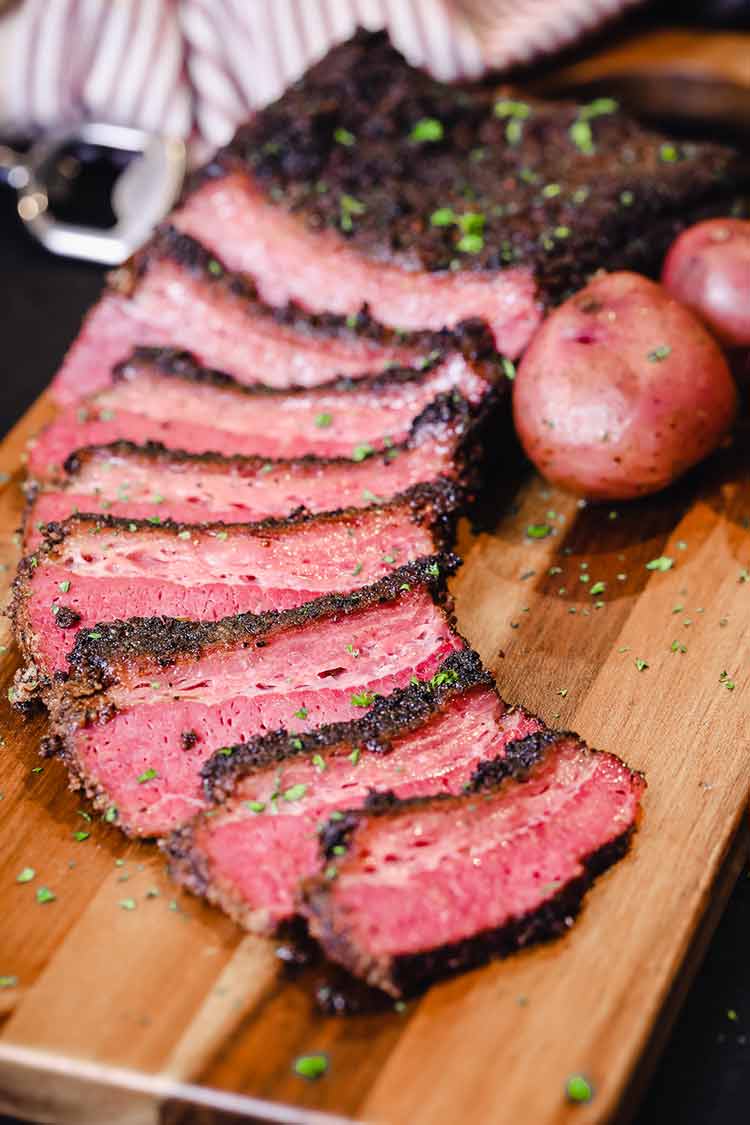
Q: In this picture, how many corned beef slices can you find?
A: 7